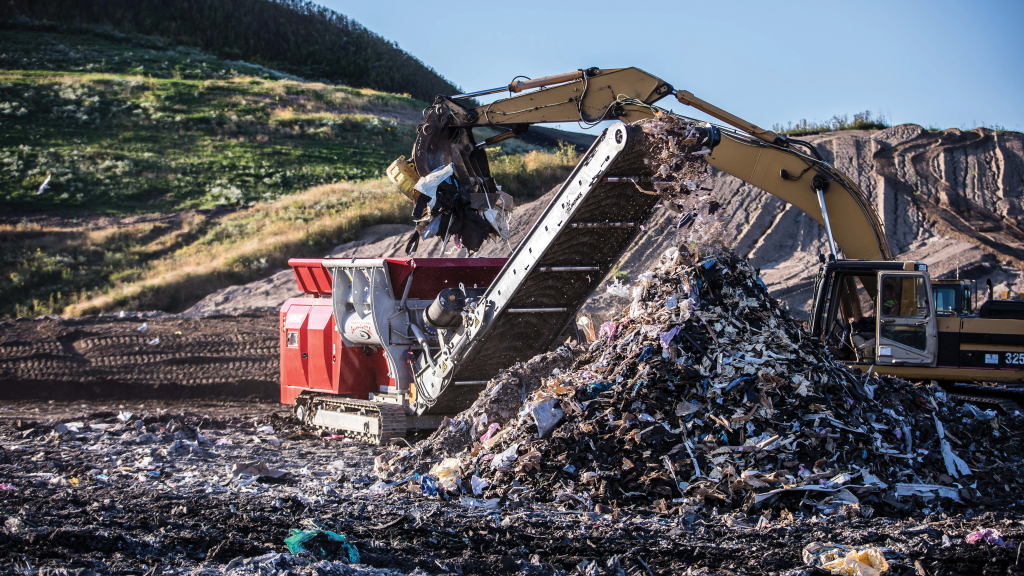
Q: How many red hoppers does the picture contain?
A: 1